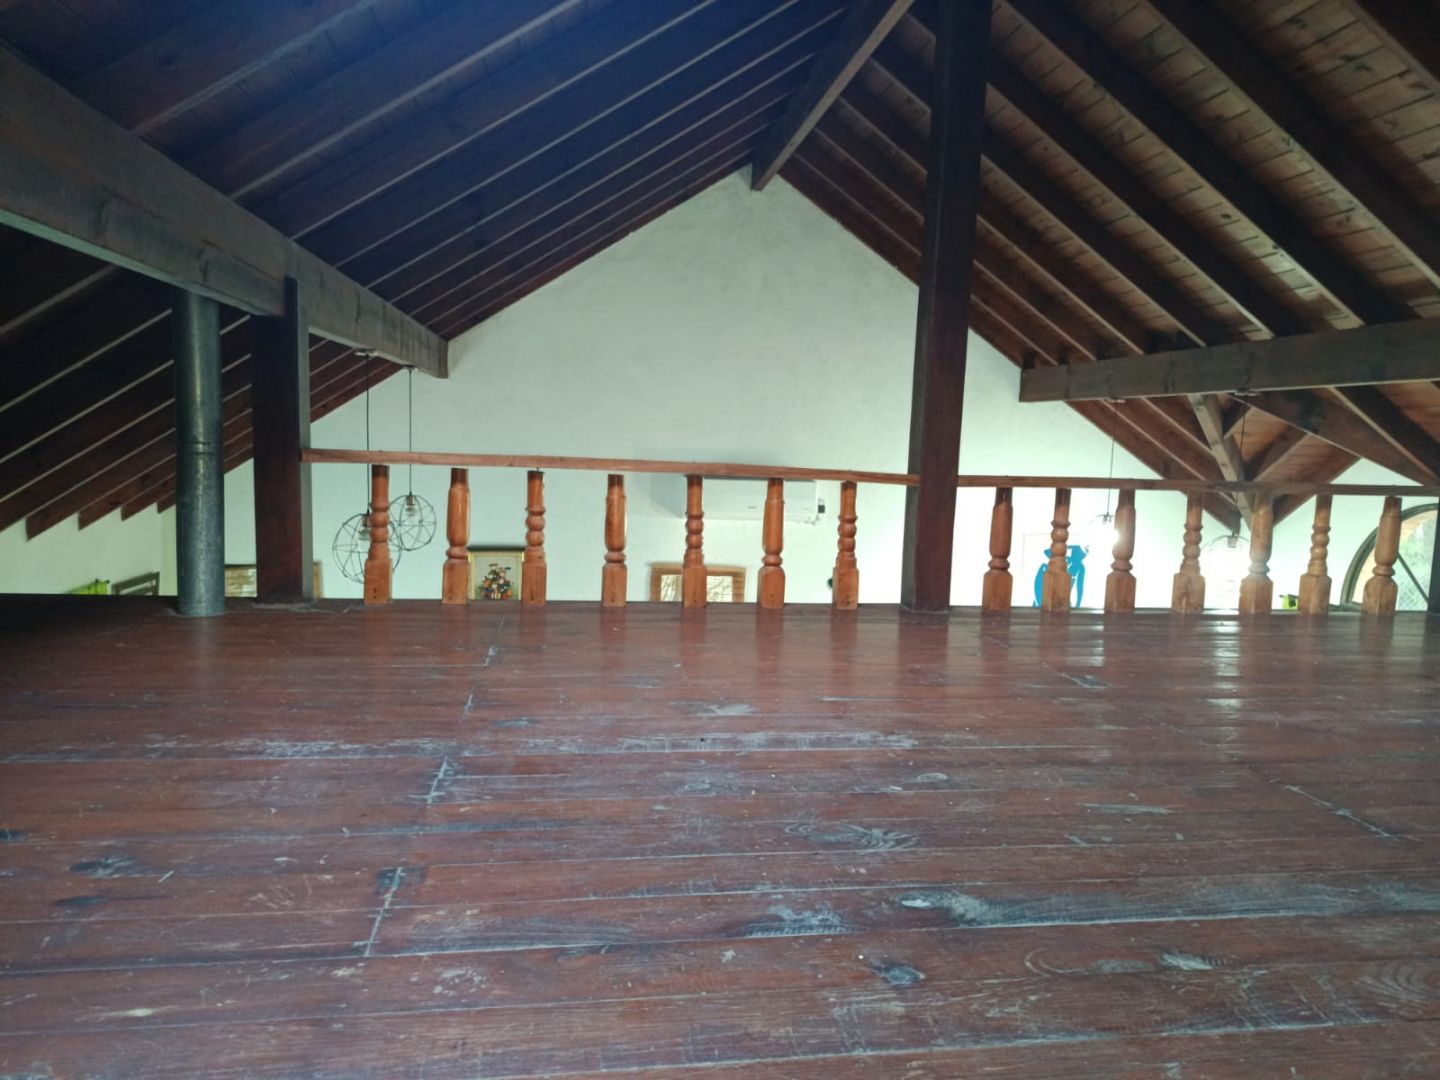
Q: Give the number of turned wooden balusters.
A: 14